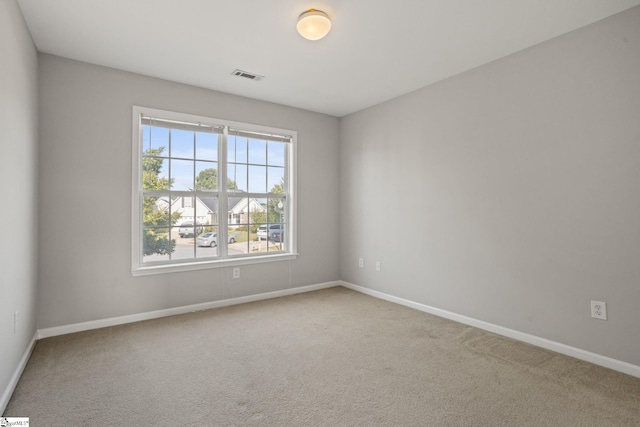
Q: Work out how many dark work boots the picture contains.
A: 0